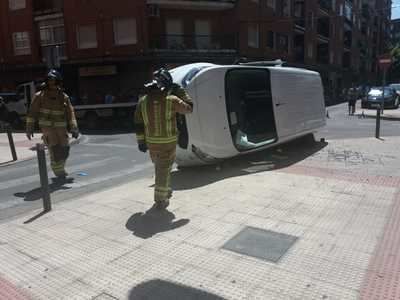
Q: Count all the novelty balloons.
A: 0